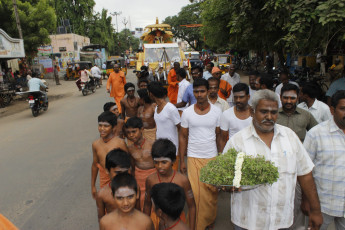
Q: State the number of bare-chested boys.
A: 9